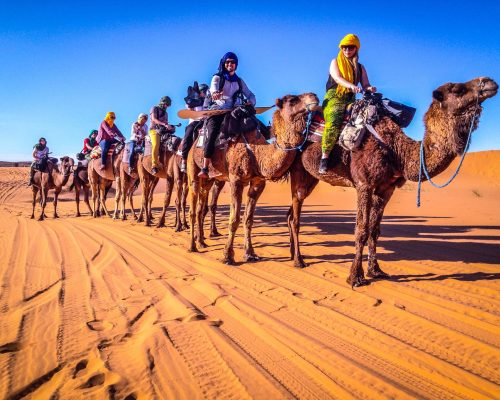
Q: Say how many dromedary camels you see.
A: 8